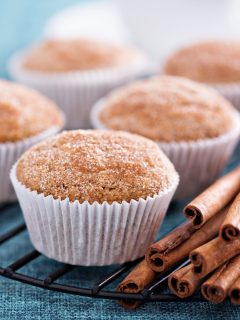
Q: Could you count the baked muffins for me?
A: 5